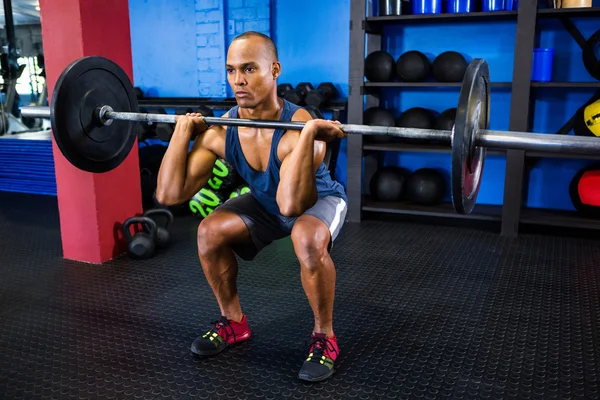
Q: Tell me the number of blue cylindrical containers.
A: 4